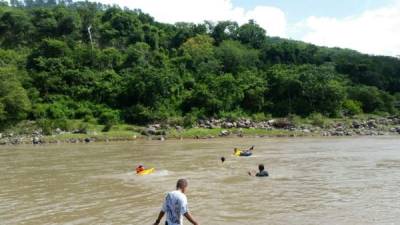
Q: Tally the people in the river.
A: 5